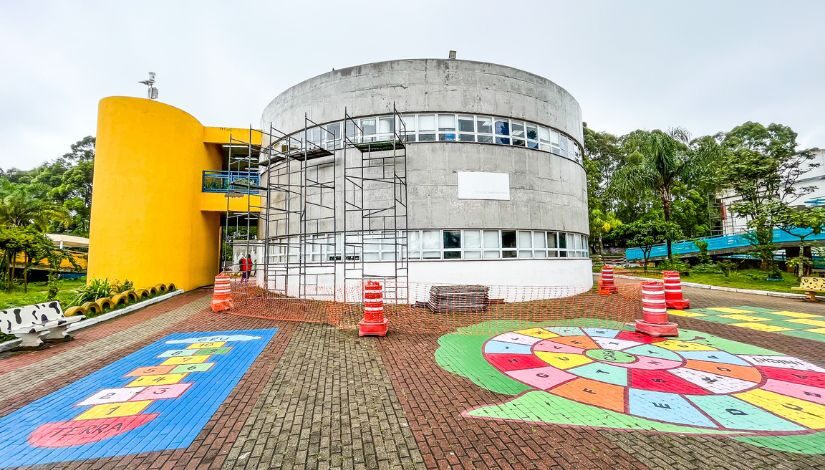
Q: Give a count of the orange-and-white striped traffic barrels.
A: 5